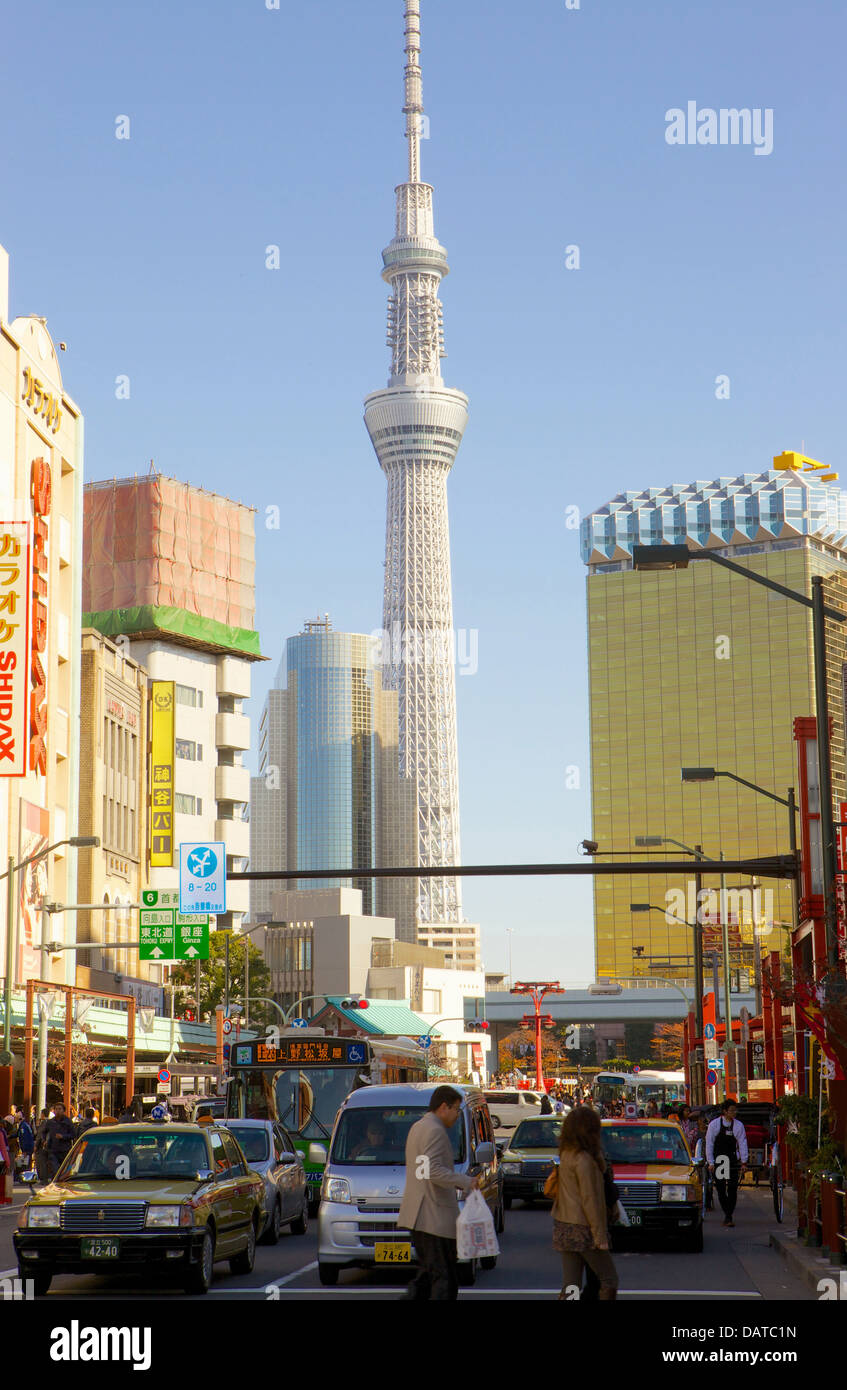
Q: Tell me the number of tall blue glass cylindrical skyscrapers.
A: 1